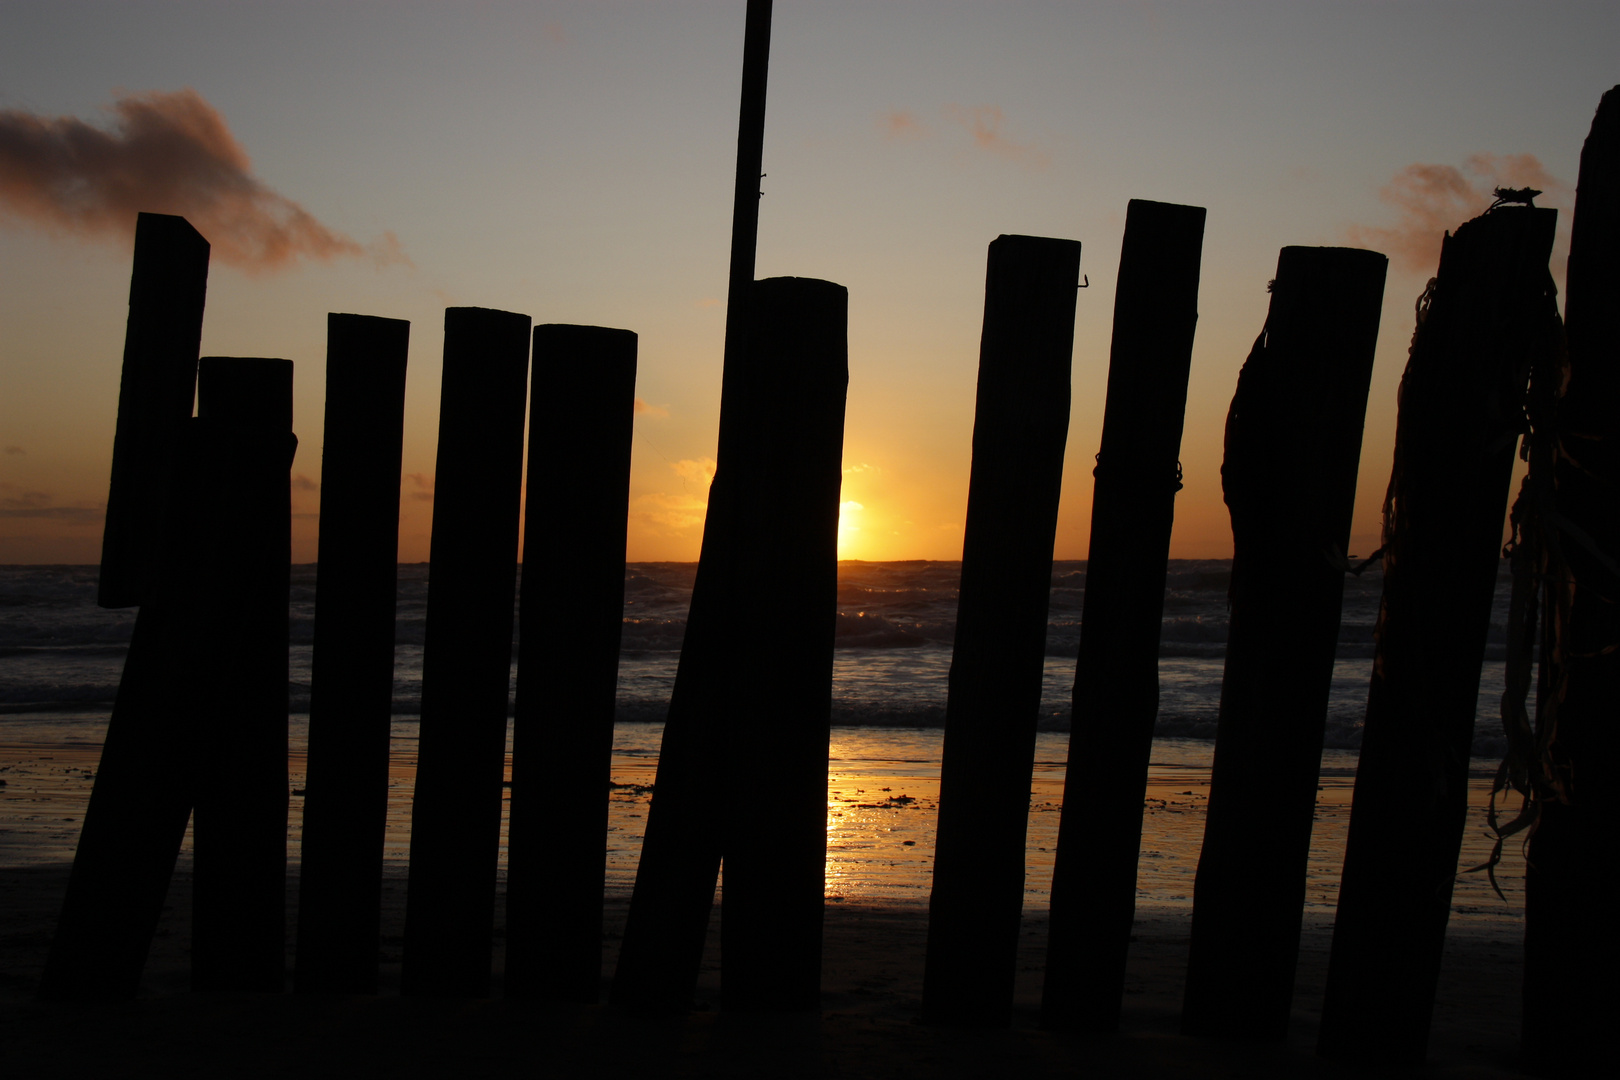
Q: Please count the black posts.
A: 12